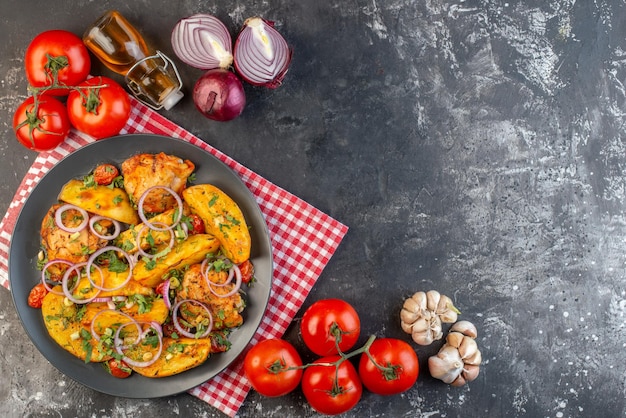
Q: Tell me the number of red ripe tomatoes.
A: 7